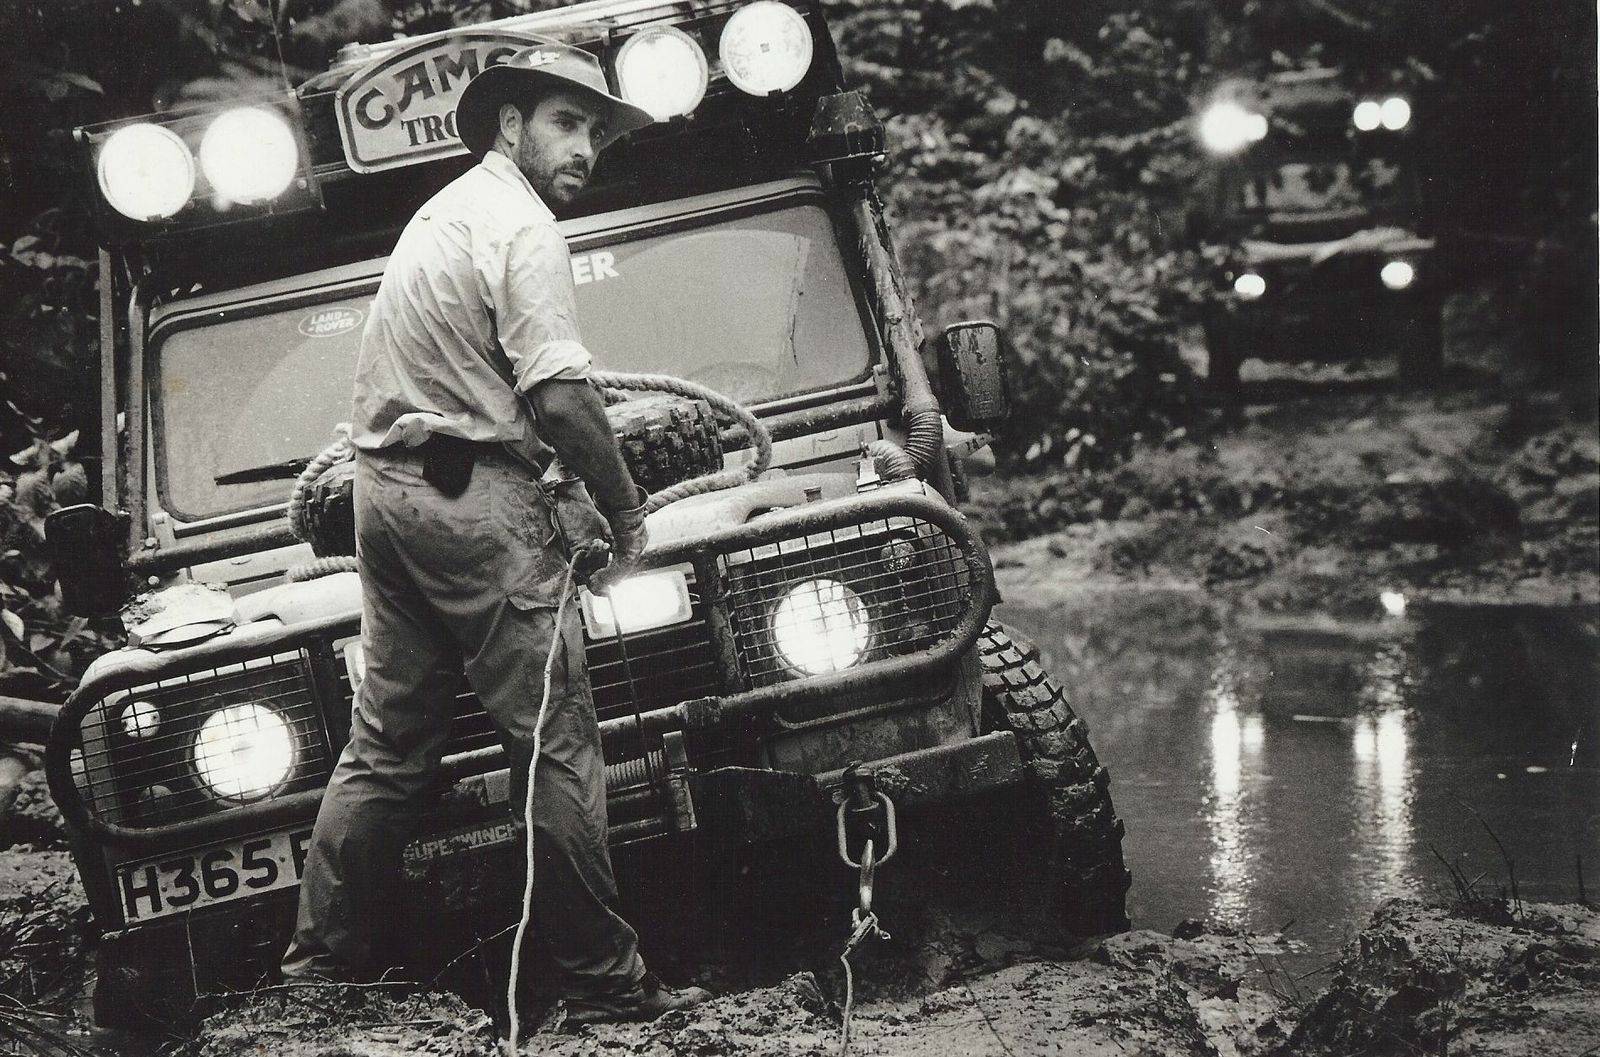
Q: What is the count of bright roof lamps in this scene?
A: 8